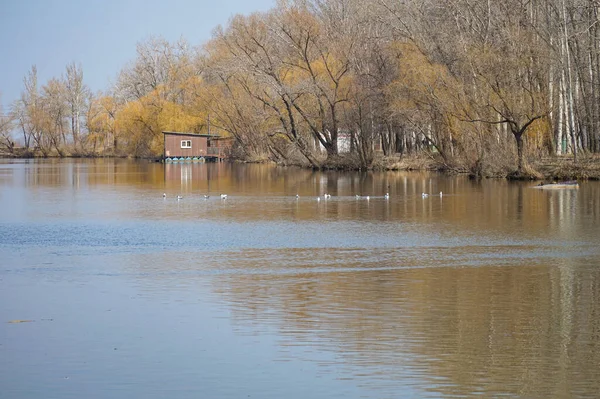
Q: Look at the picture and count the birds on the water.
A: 12